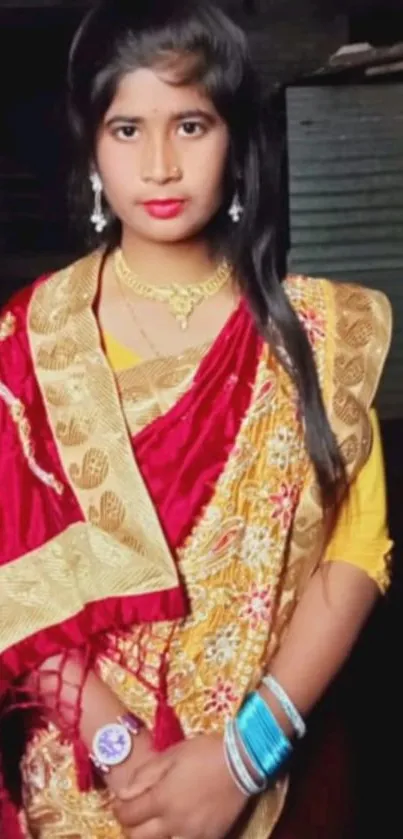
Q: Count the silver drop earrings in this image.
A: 2